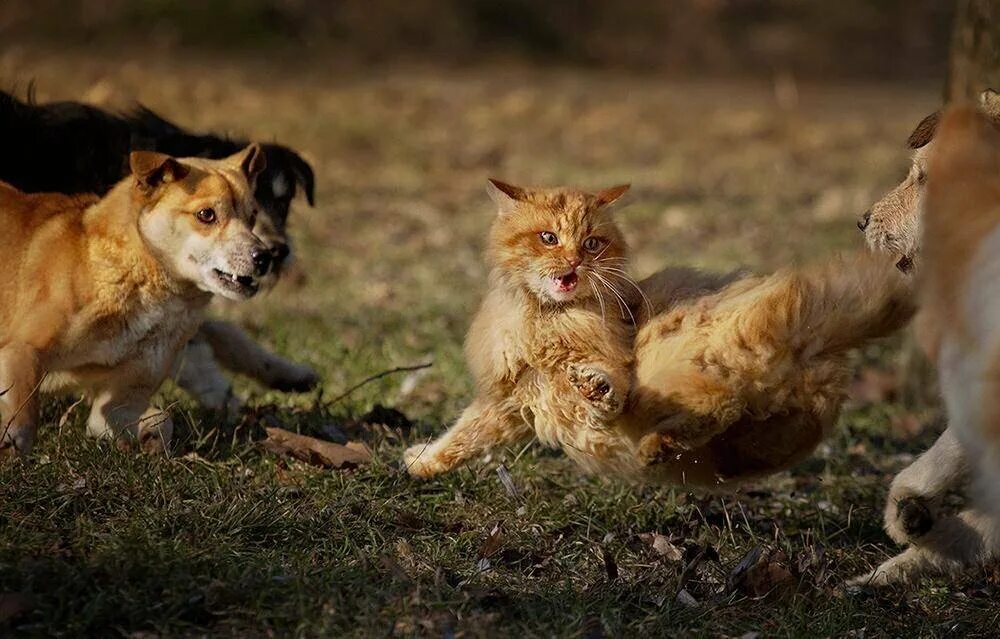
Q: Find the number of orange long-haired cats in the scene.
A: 1